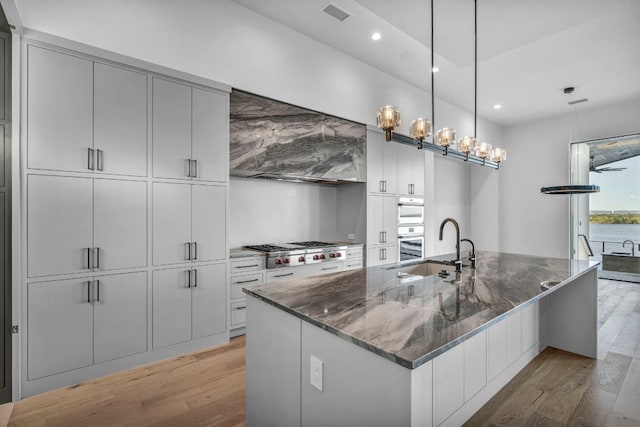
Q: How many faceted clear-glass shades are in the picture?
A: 6